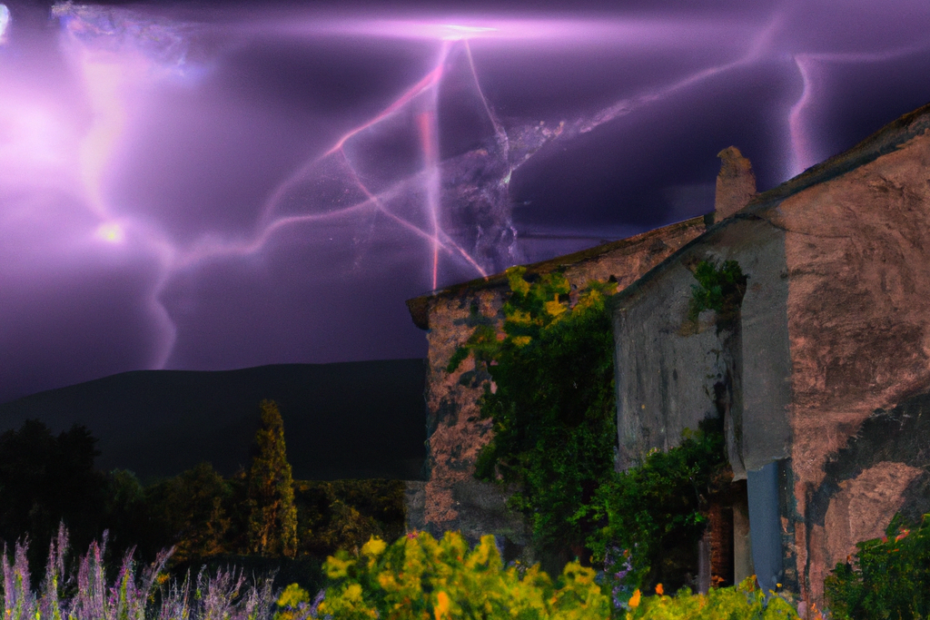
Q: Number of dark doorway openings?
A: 1